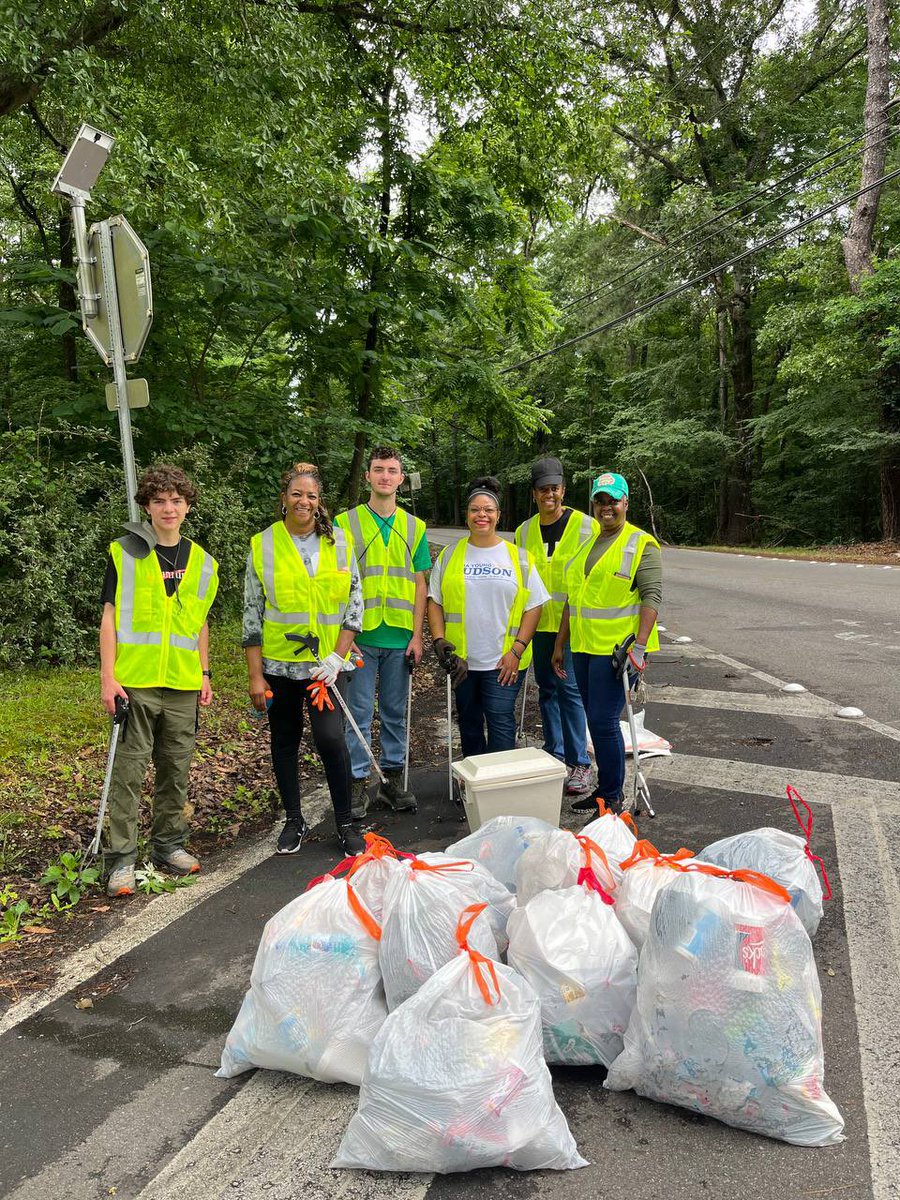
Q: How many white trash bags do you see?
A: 12